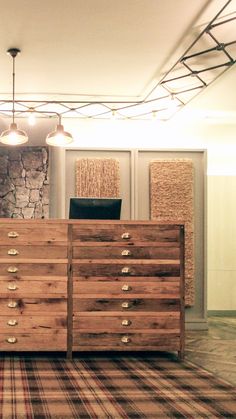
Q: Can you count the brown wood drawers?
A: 14